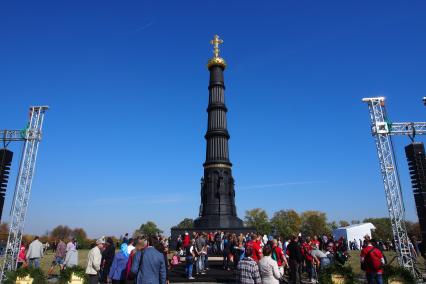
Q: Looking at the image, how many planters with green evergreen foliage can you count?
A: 4